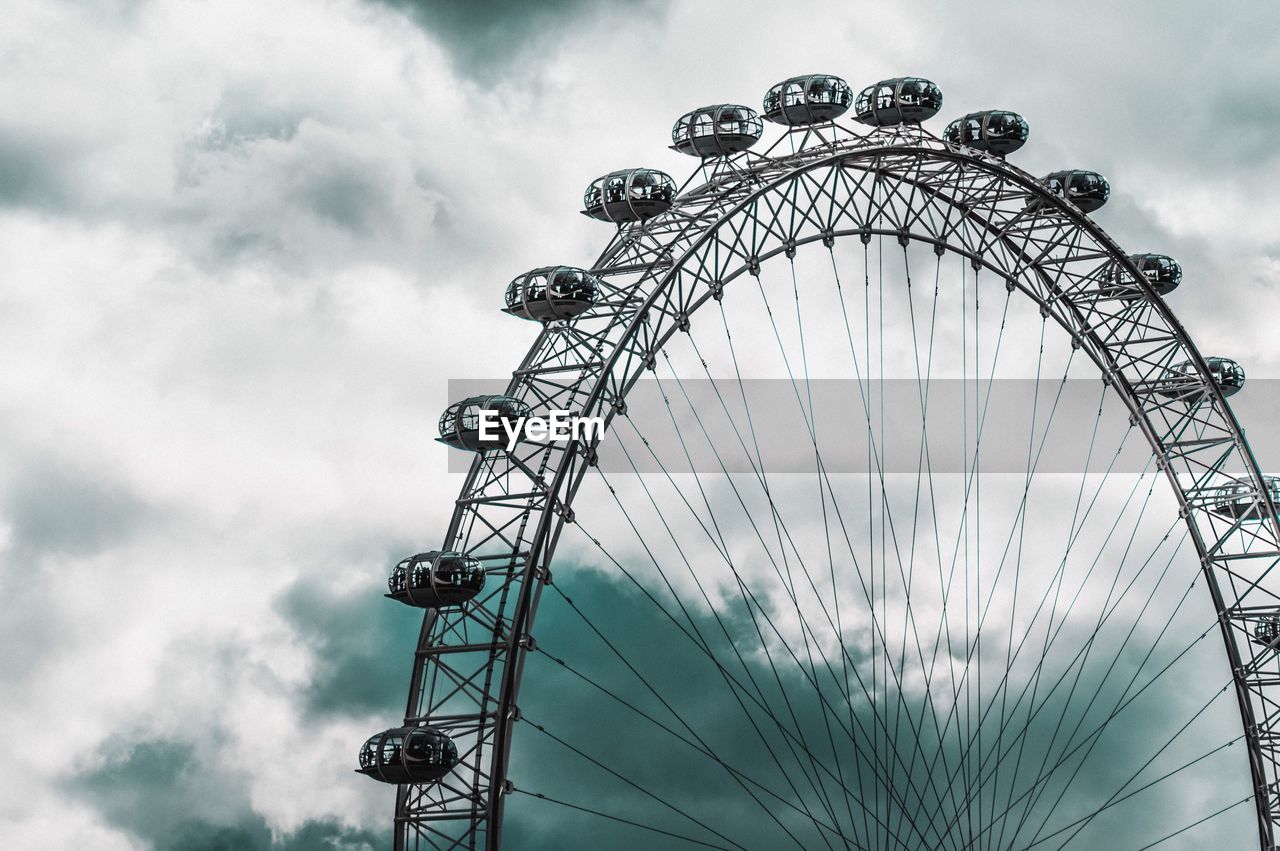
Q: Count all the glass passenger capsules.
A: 14